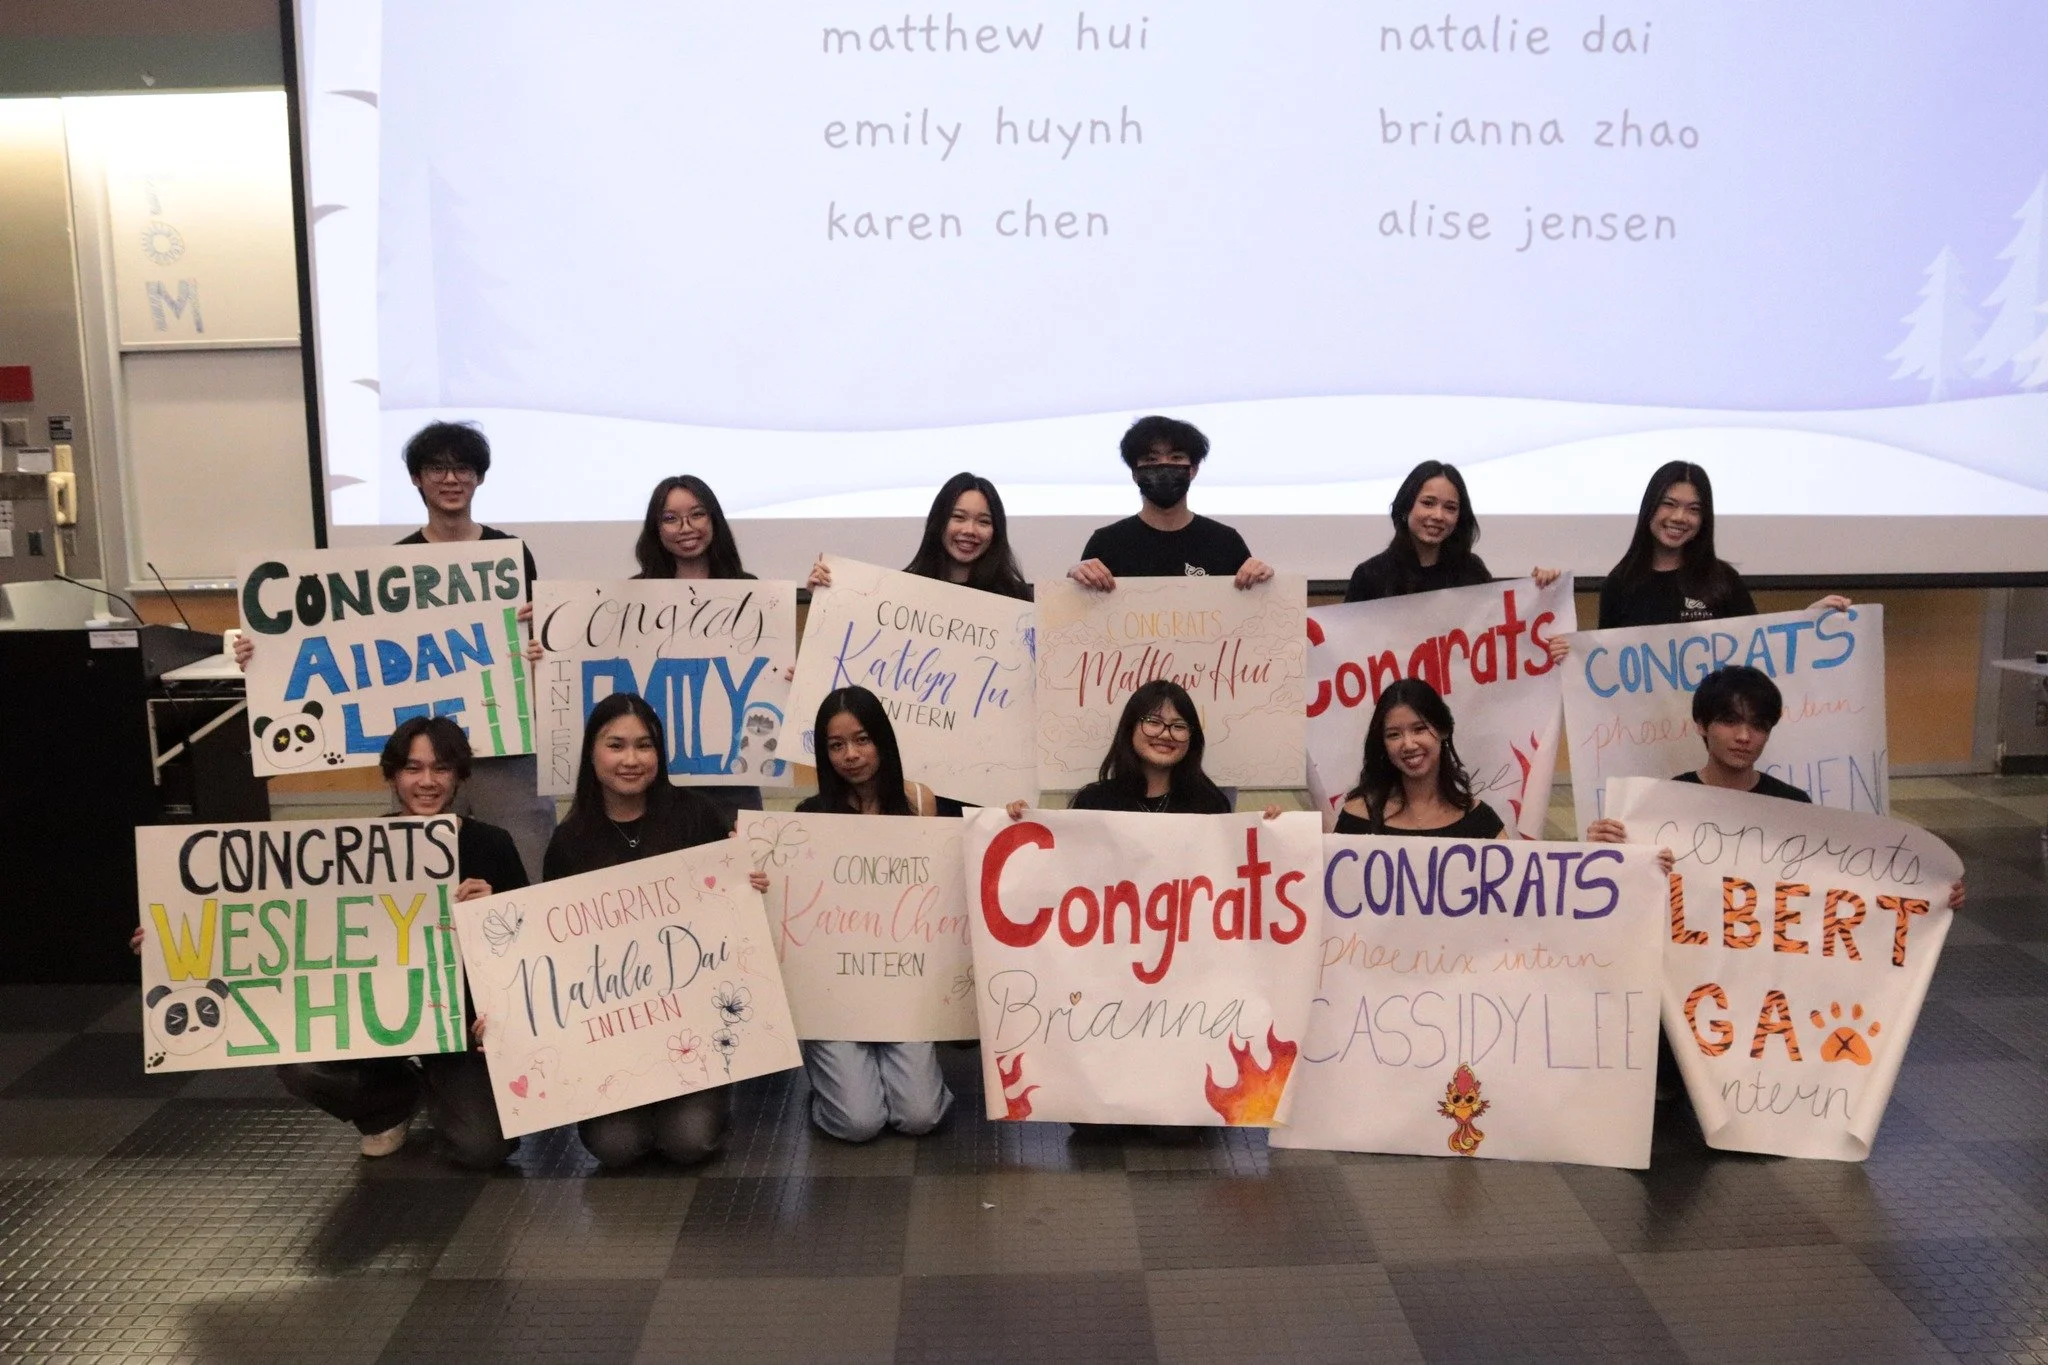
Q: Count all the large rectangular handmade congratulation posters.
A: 12